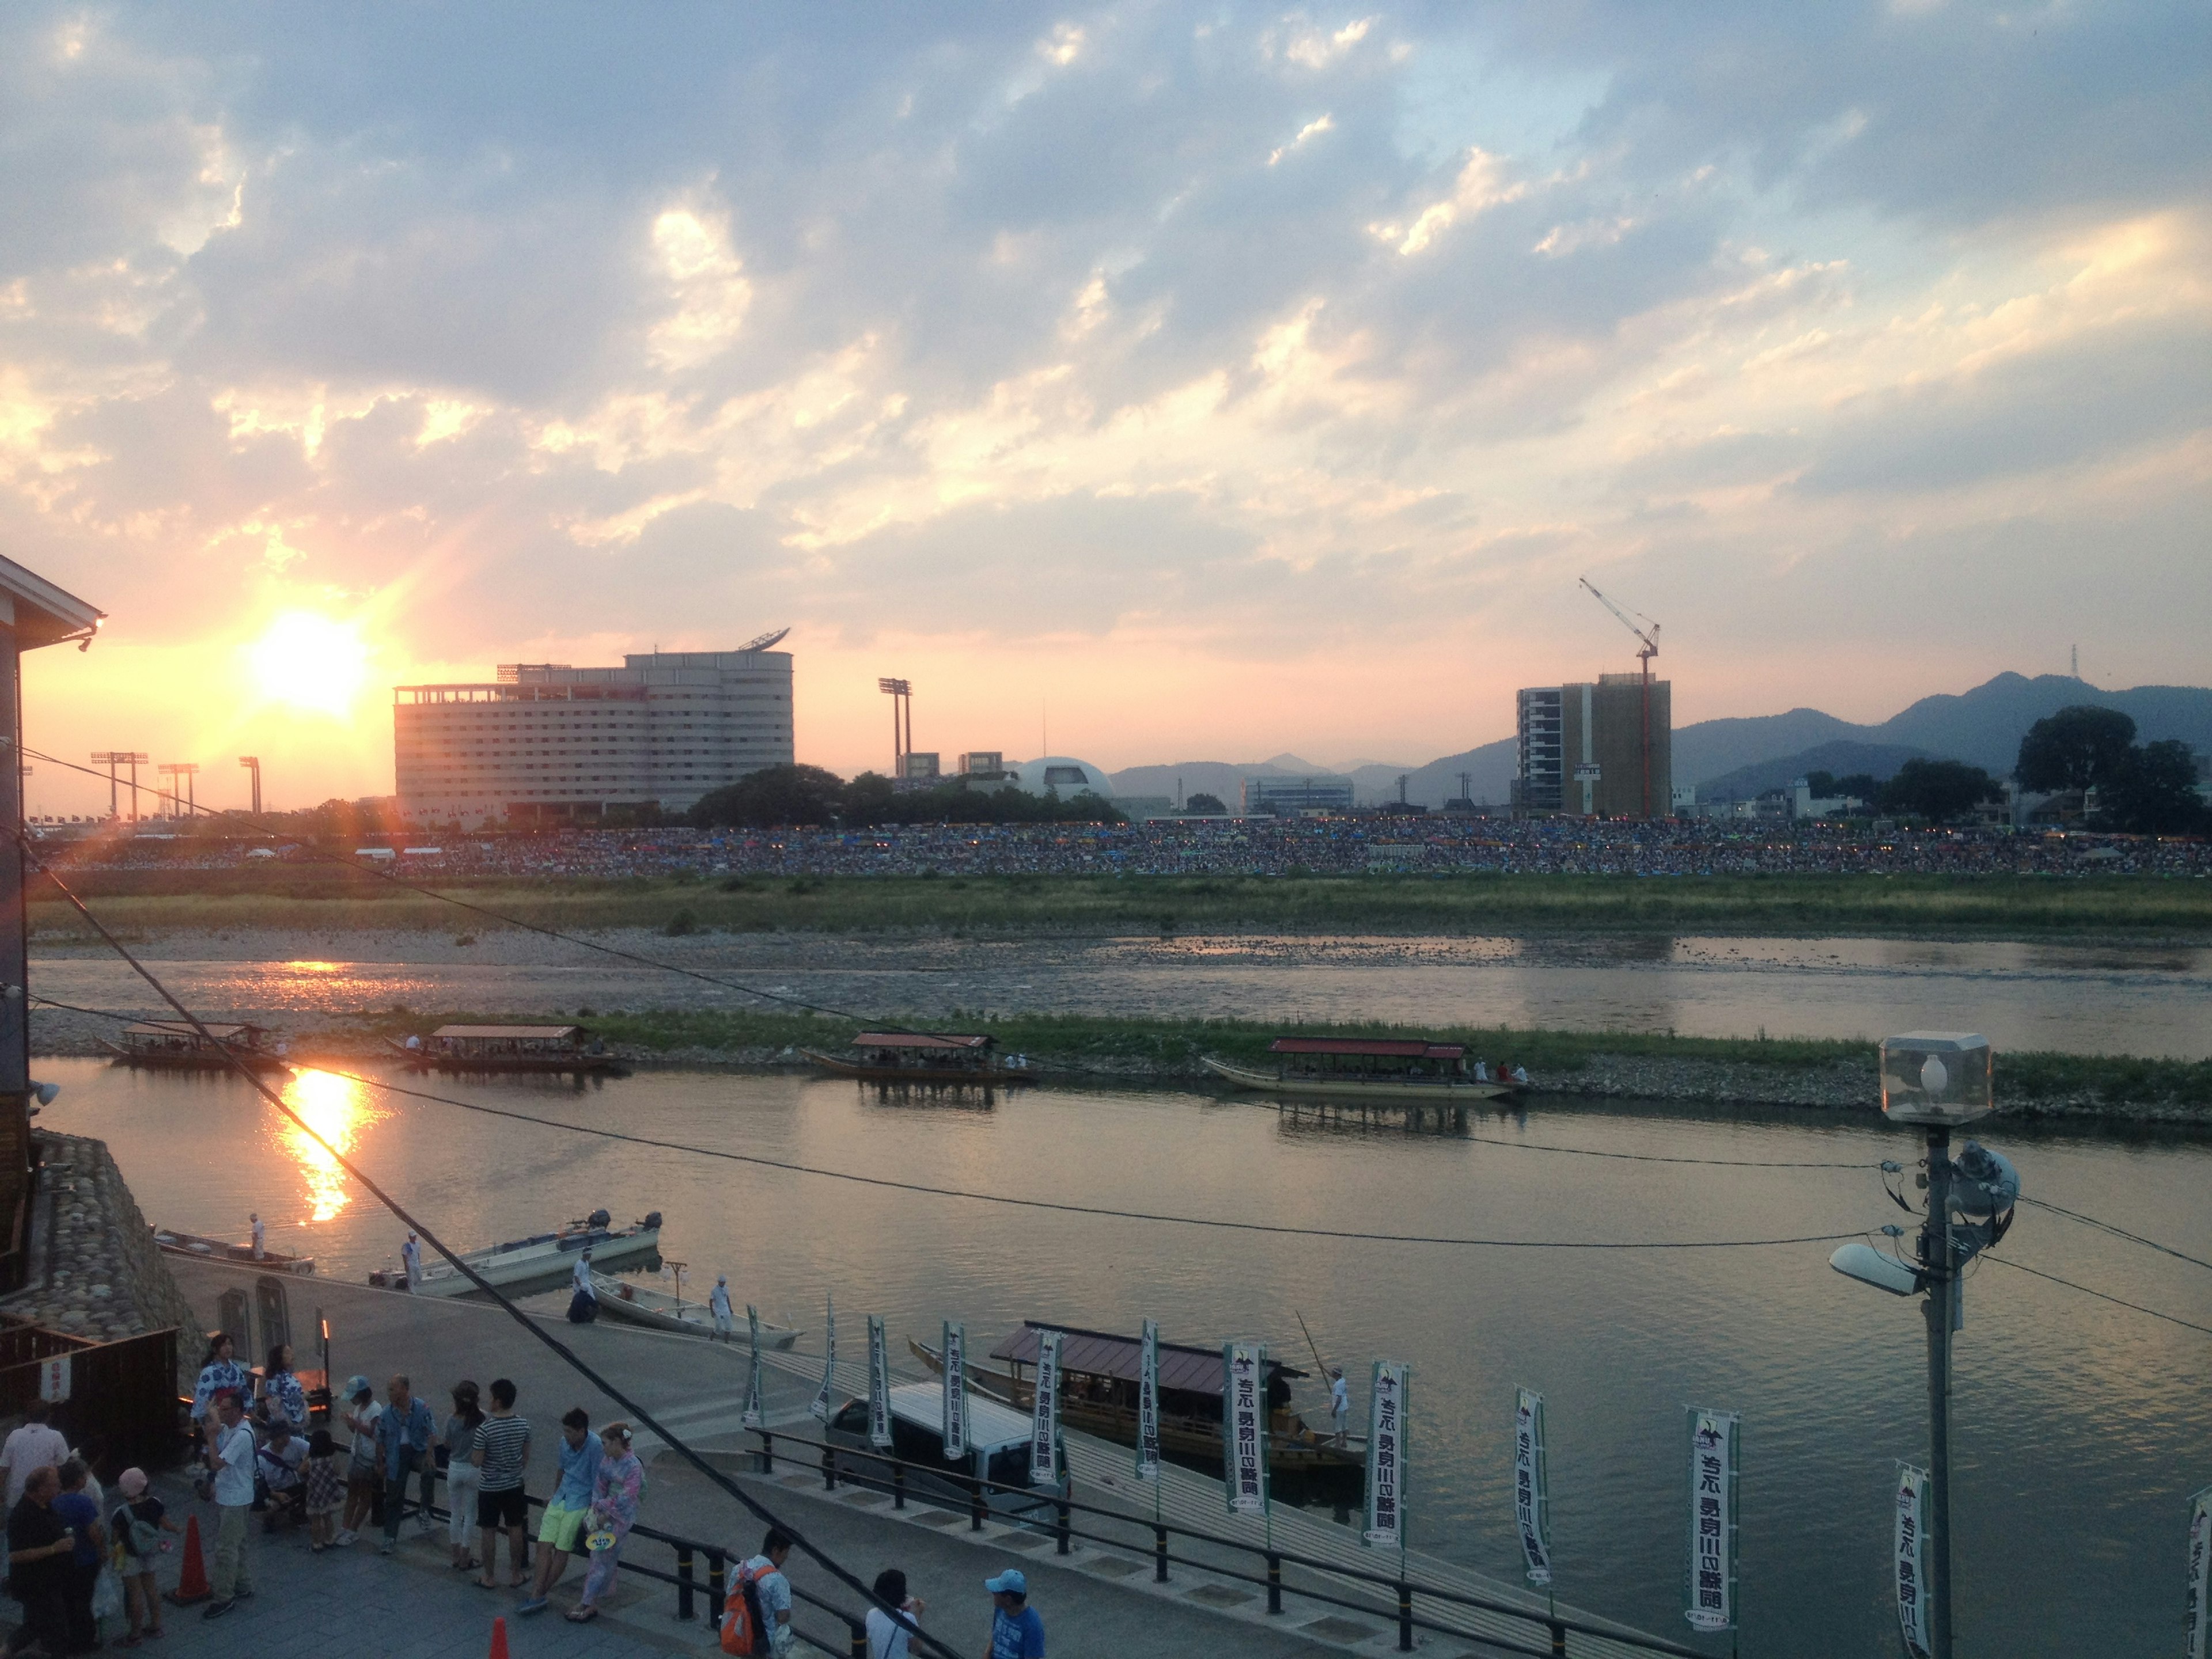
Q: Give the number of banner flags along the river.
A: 12